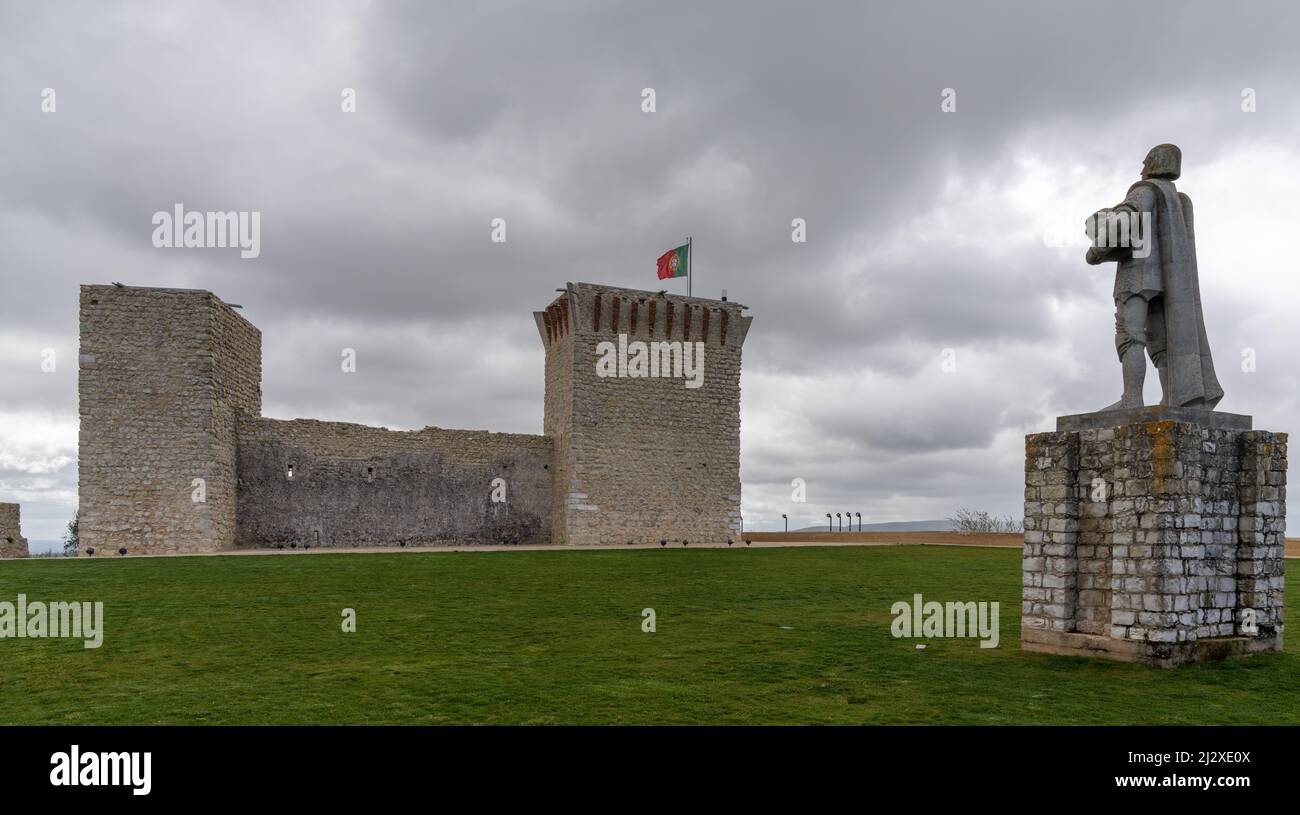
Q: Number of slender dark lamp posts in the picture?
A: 5